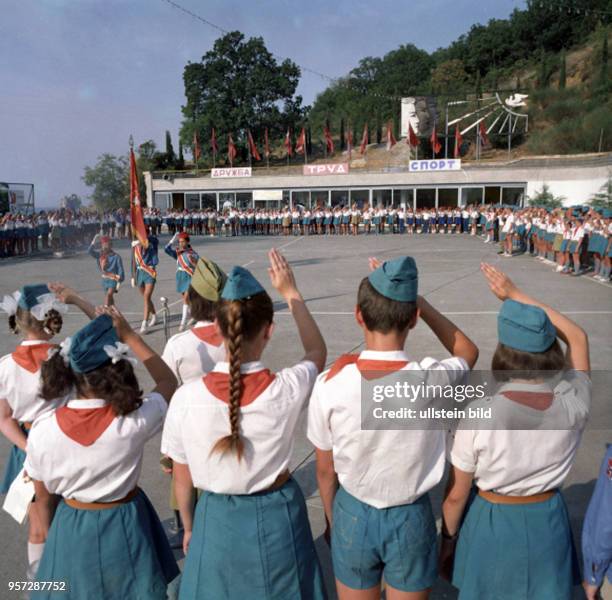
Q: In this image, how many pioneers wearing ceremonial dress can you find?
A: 3